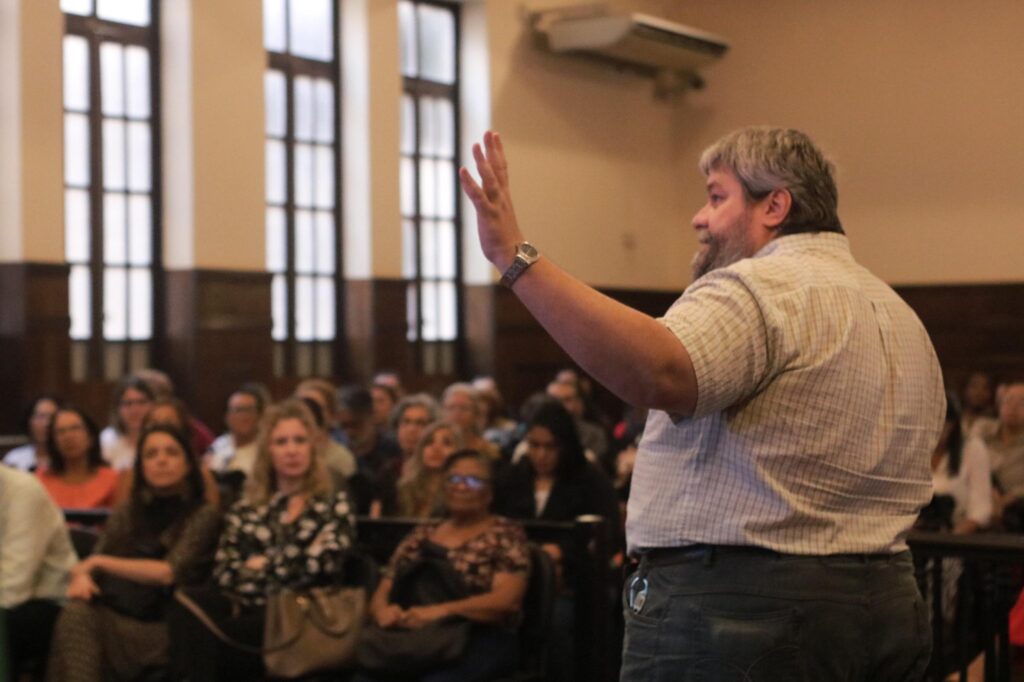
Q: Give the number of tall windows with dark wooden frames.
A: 3